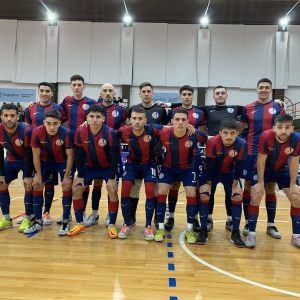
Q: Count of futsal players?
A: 14